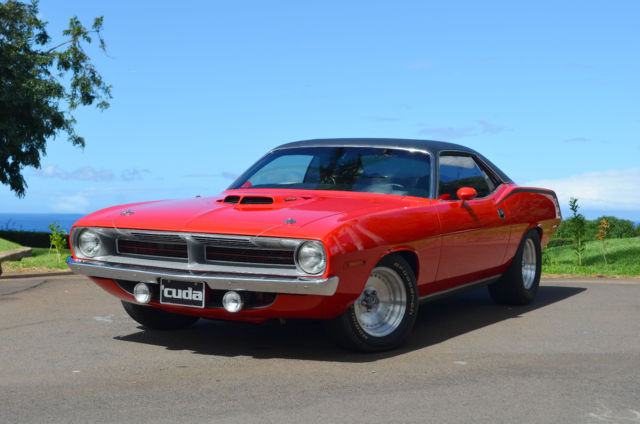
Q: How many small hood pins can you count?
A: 2